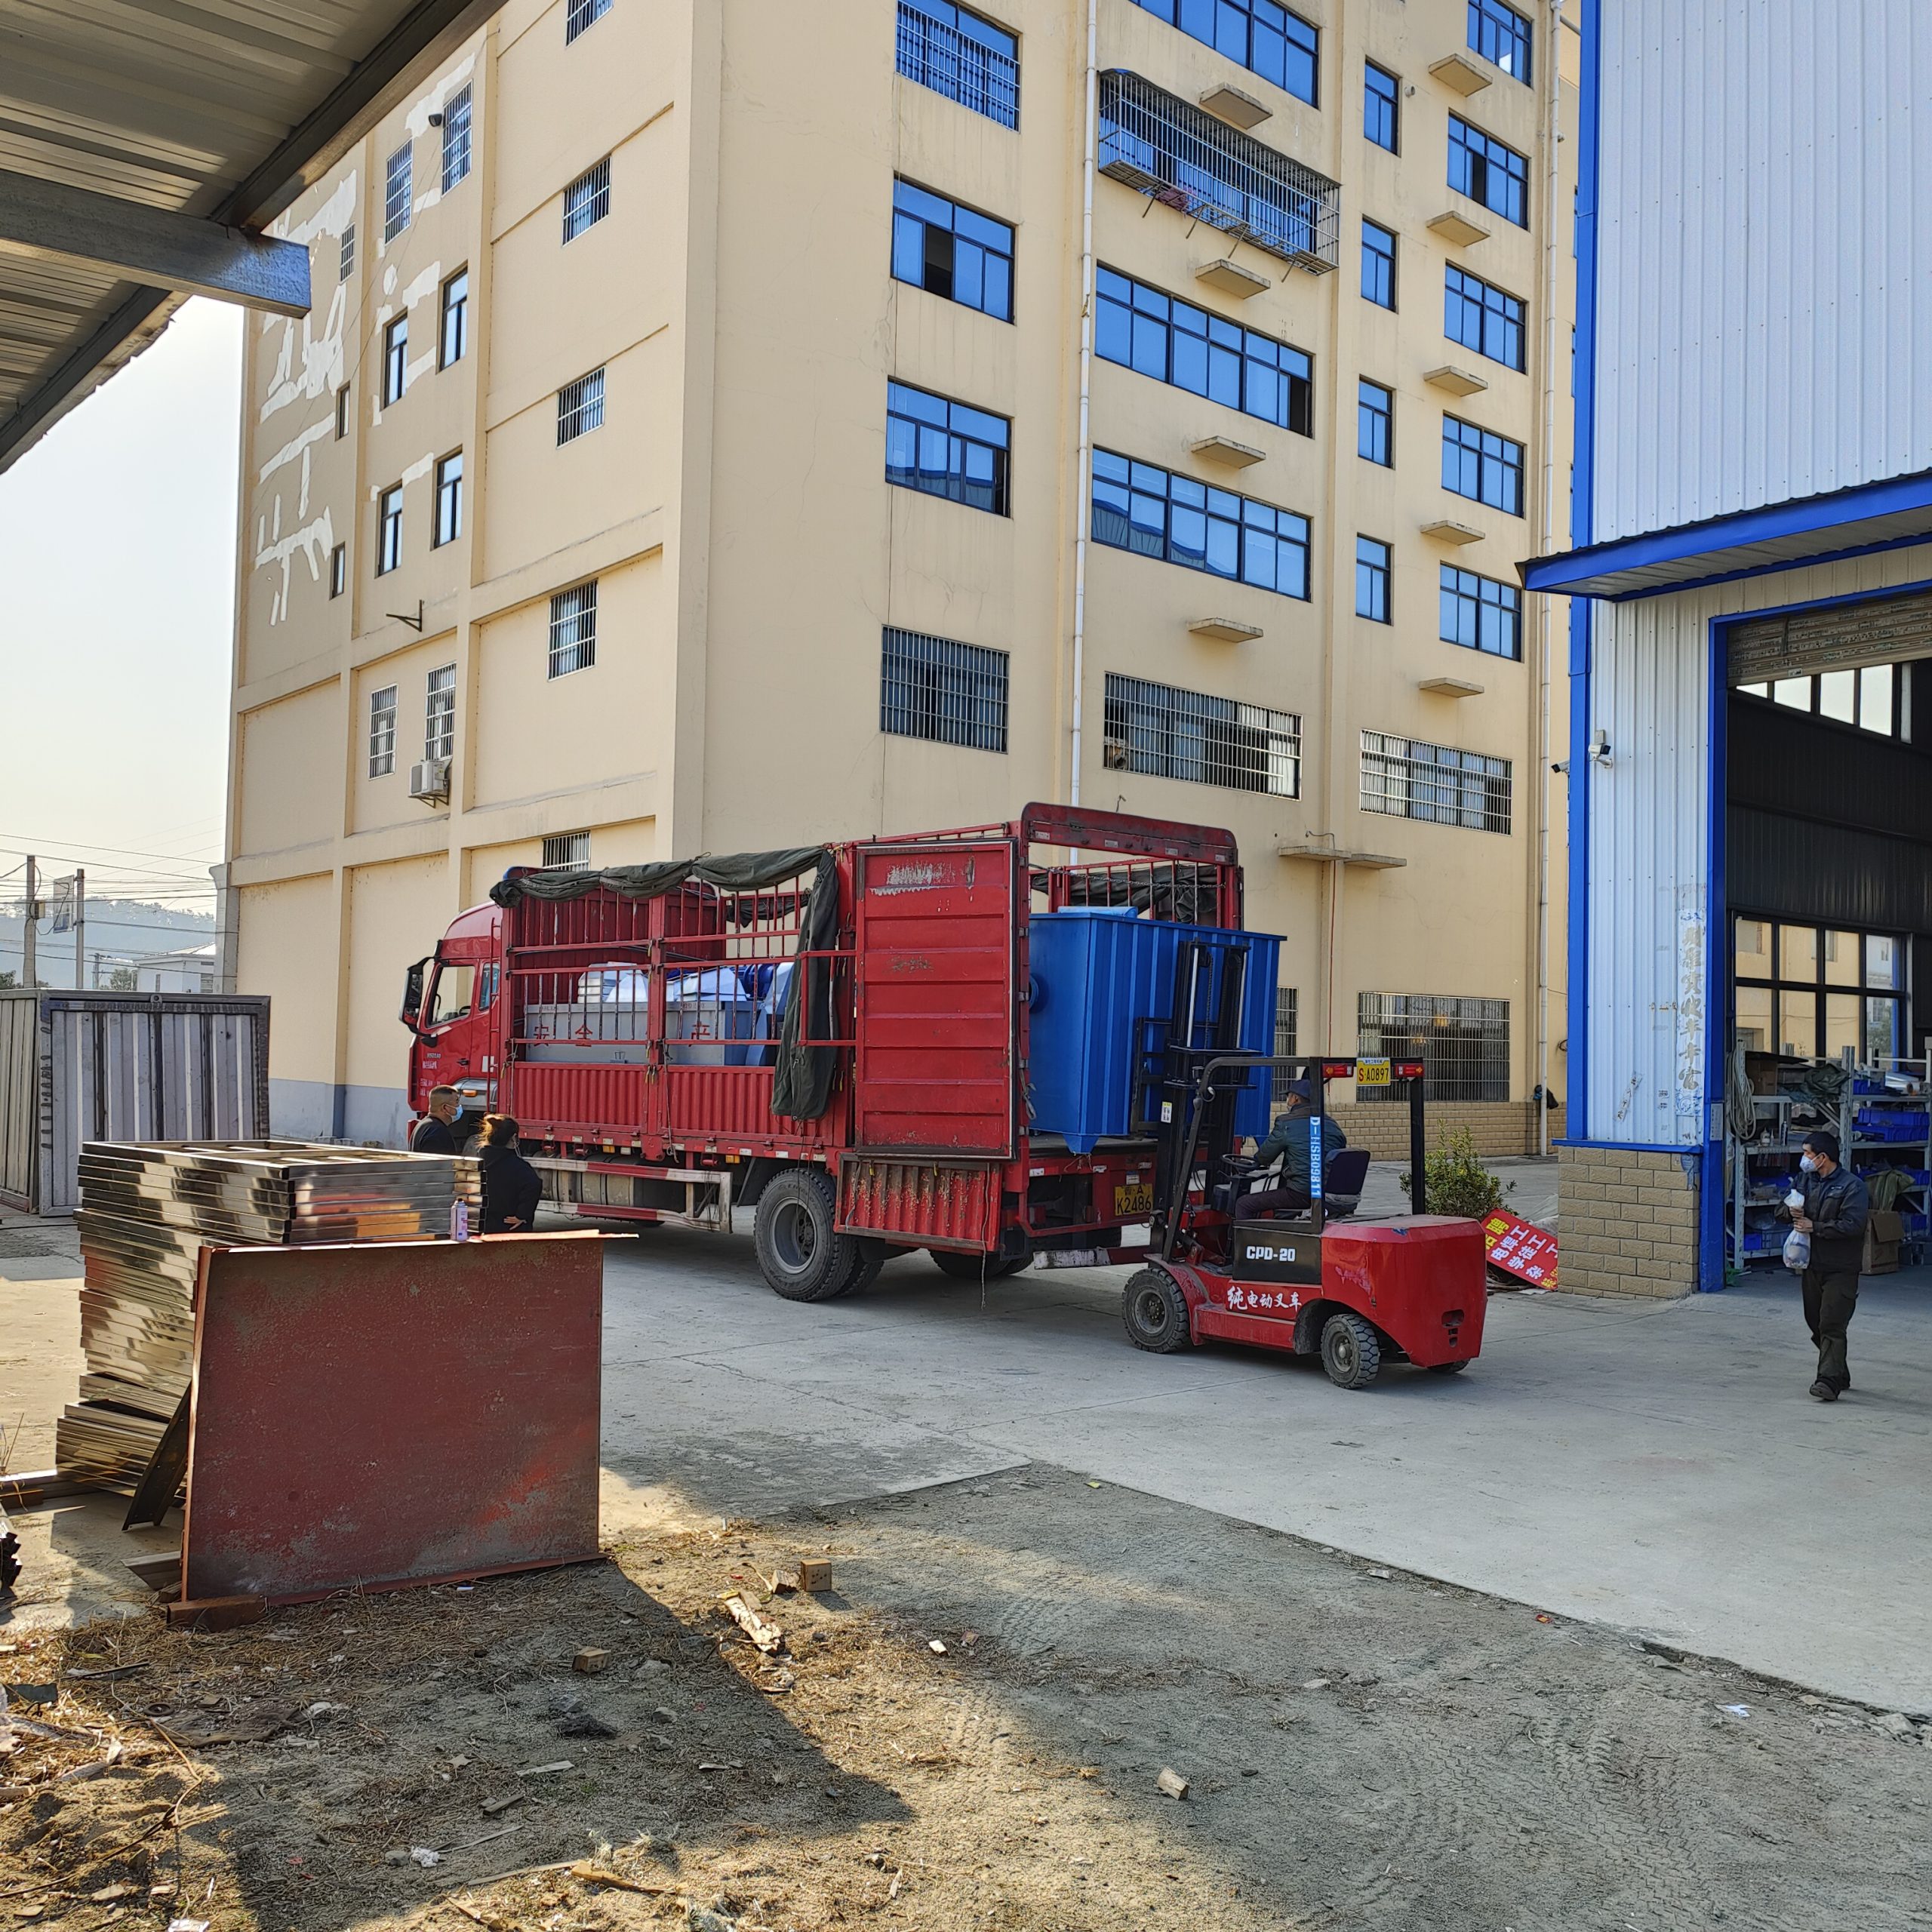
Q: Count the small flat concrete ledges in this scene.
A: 11